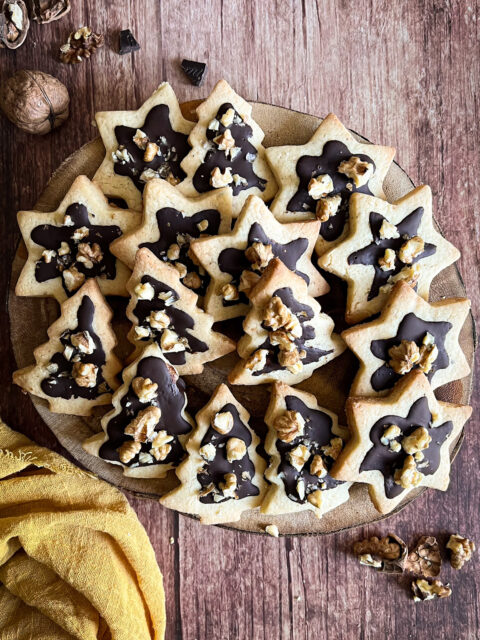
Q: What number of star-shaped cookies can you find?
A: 8